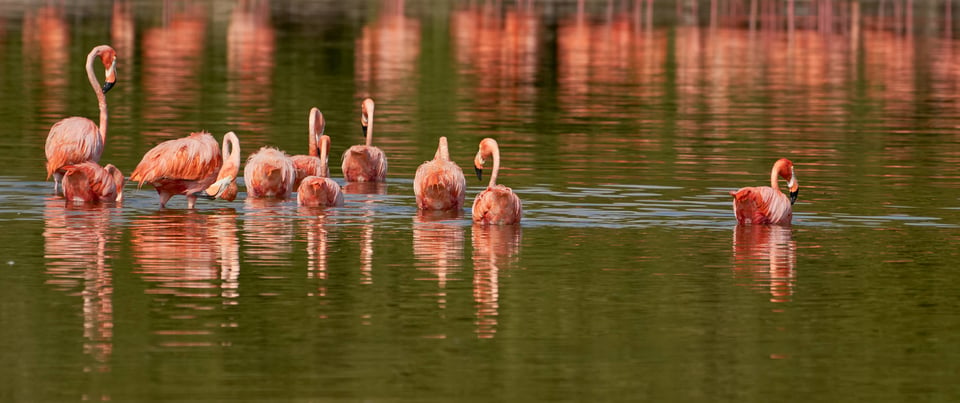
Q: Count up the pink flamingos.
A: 10